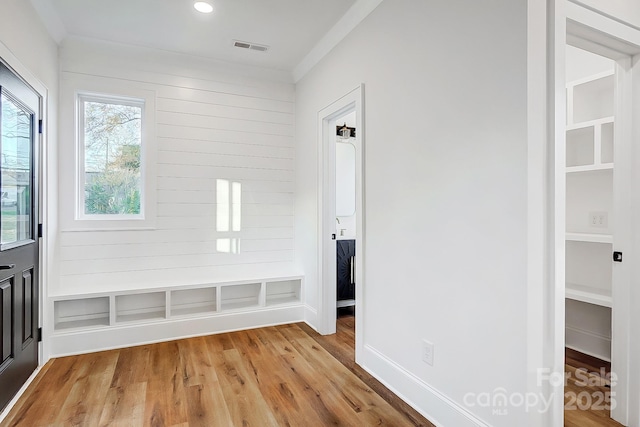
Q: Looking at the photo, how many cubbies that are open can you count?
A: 5